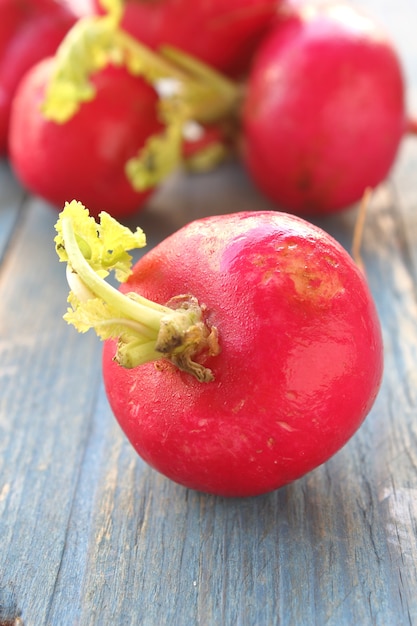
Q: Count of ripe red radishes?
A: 5